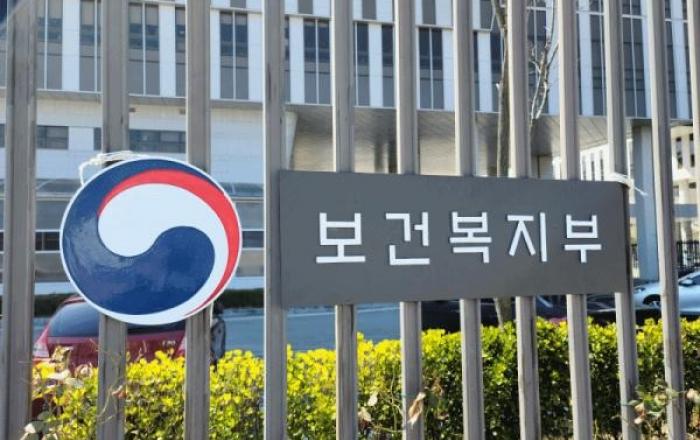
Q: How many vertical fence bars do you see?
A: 12